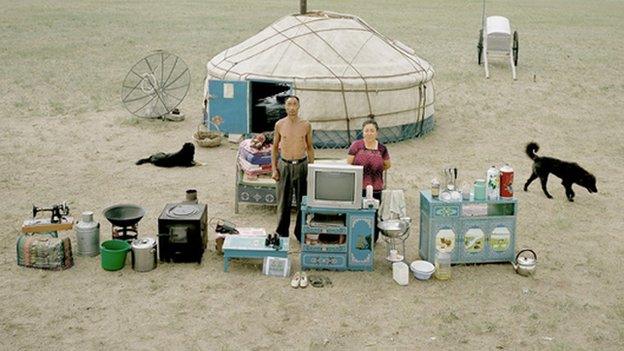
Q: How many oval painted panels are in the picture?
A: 3